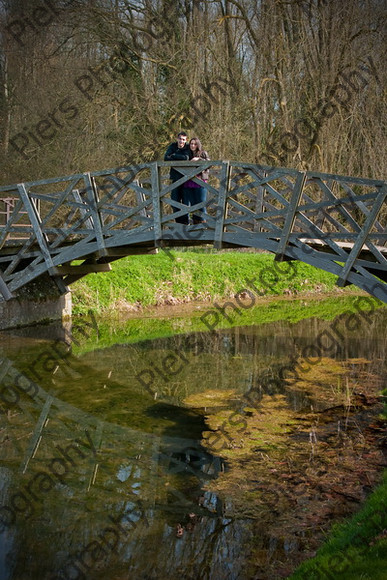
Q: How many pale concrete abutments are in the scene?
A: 1